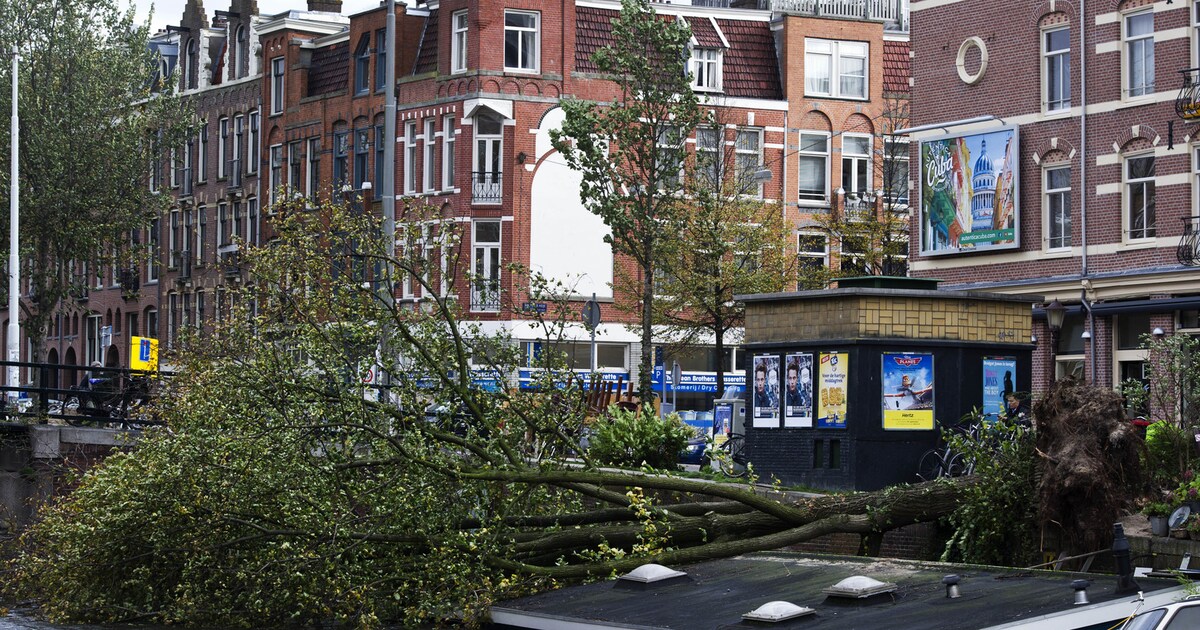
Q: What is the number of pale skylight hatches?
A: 3